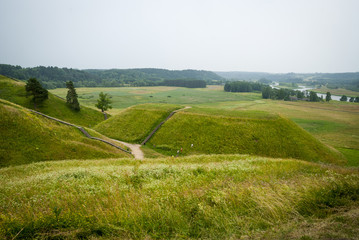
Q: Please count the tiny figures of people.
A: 3